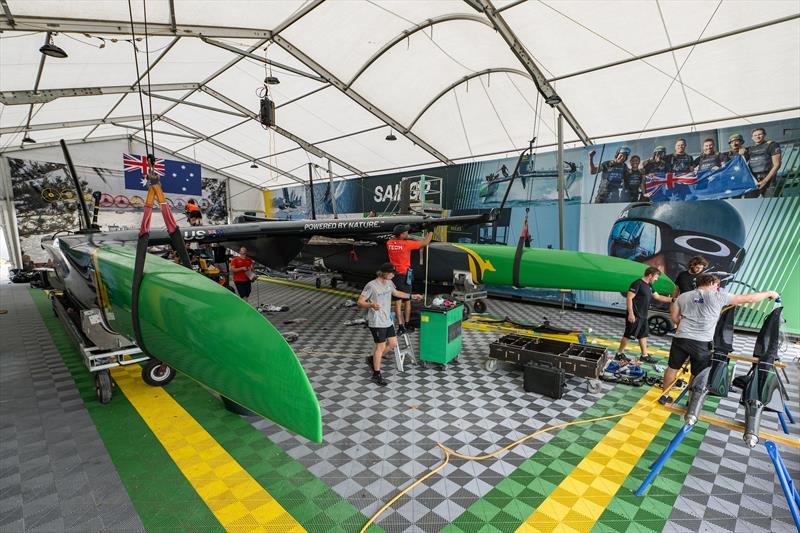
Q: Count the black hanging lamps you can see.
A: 6